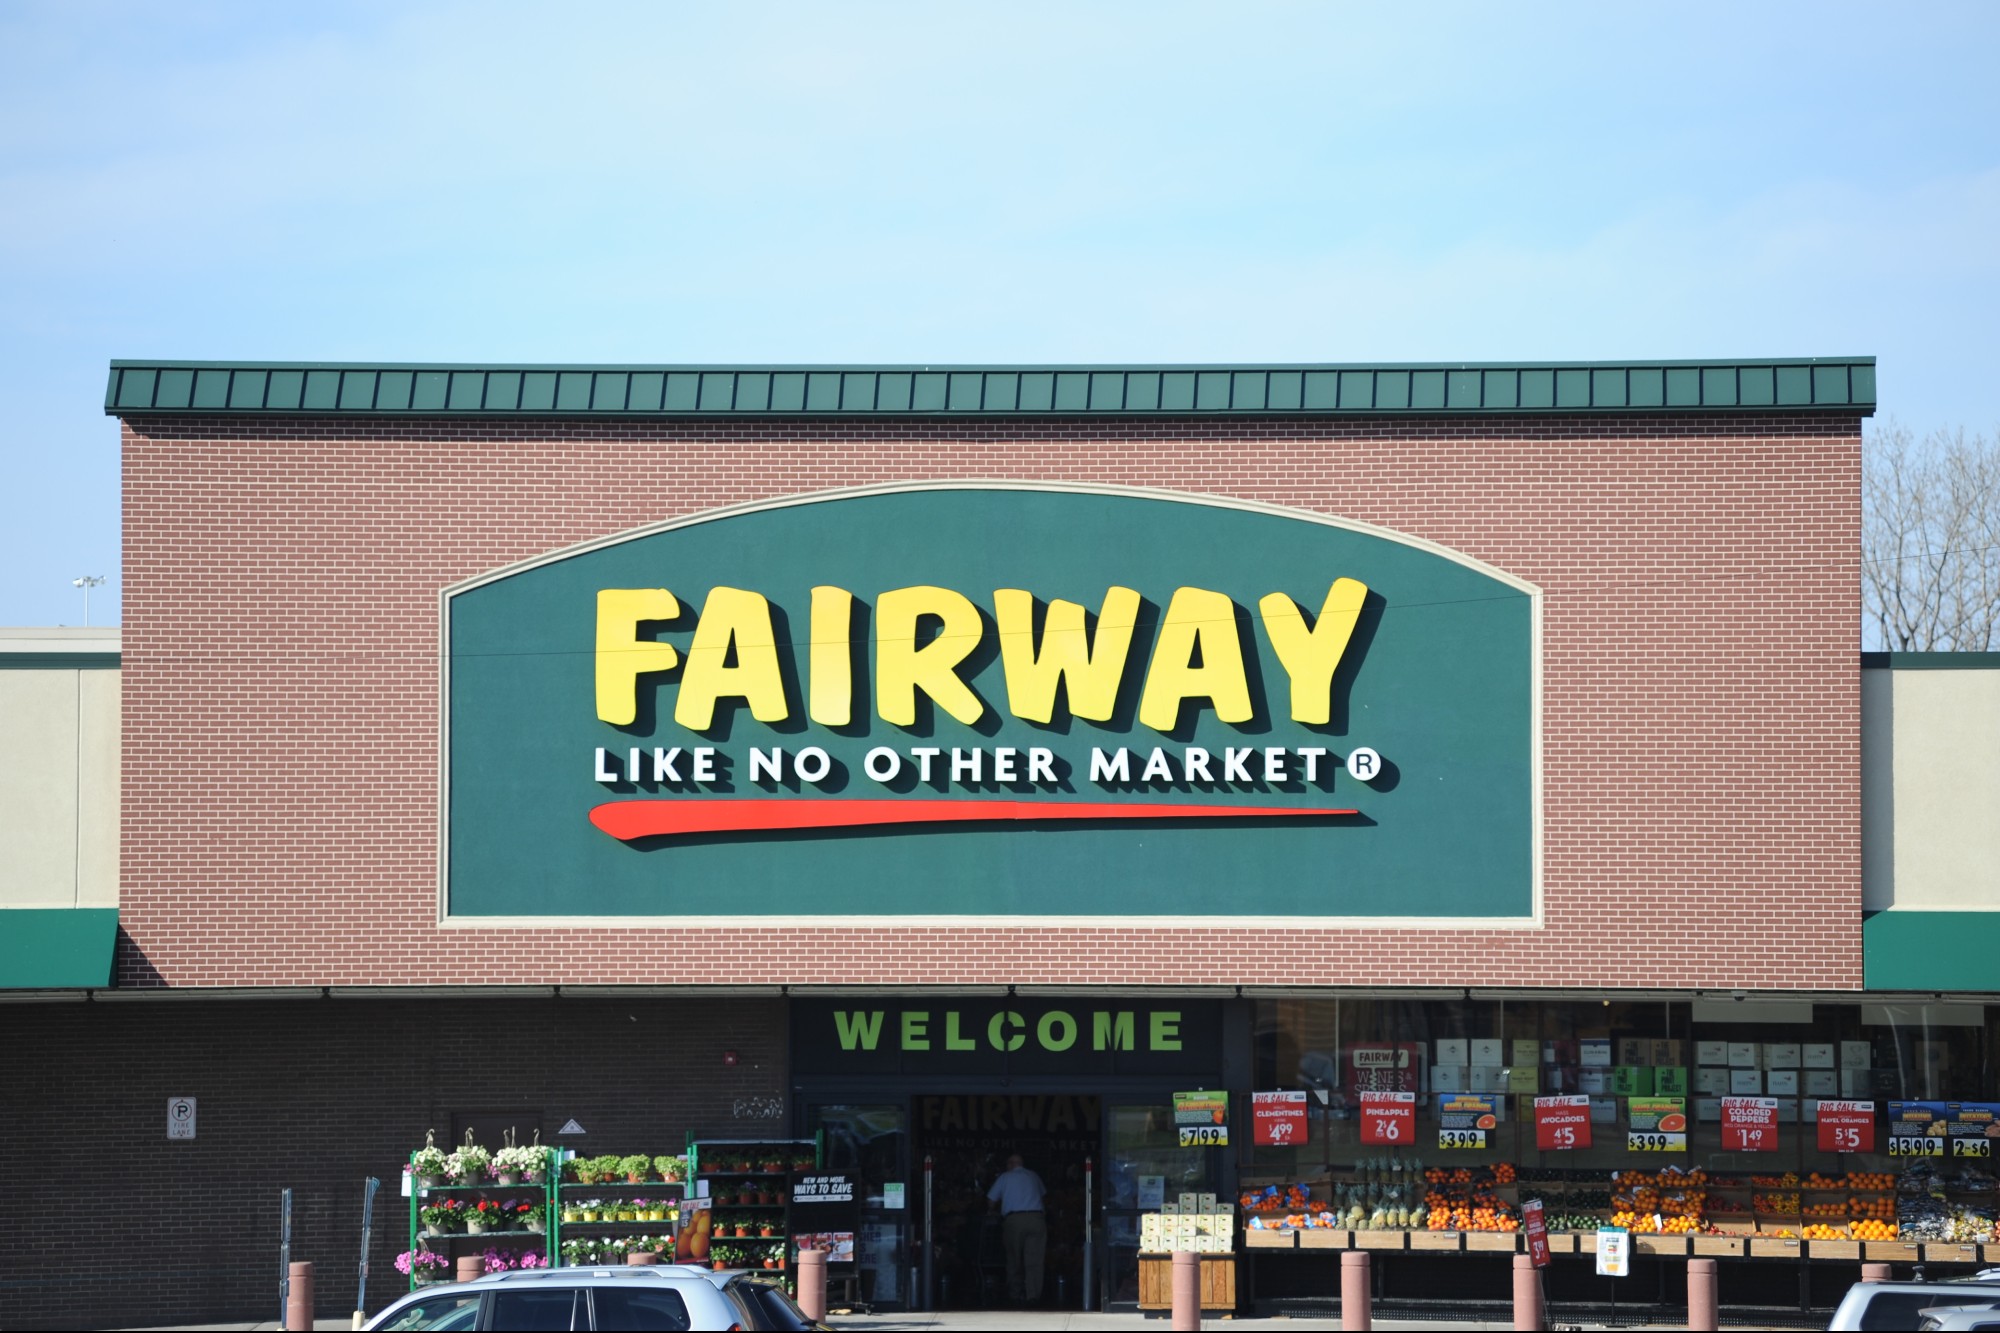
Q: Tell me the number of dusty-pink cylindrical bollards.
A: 9